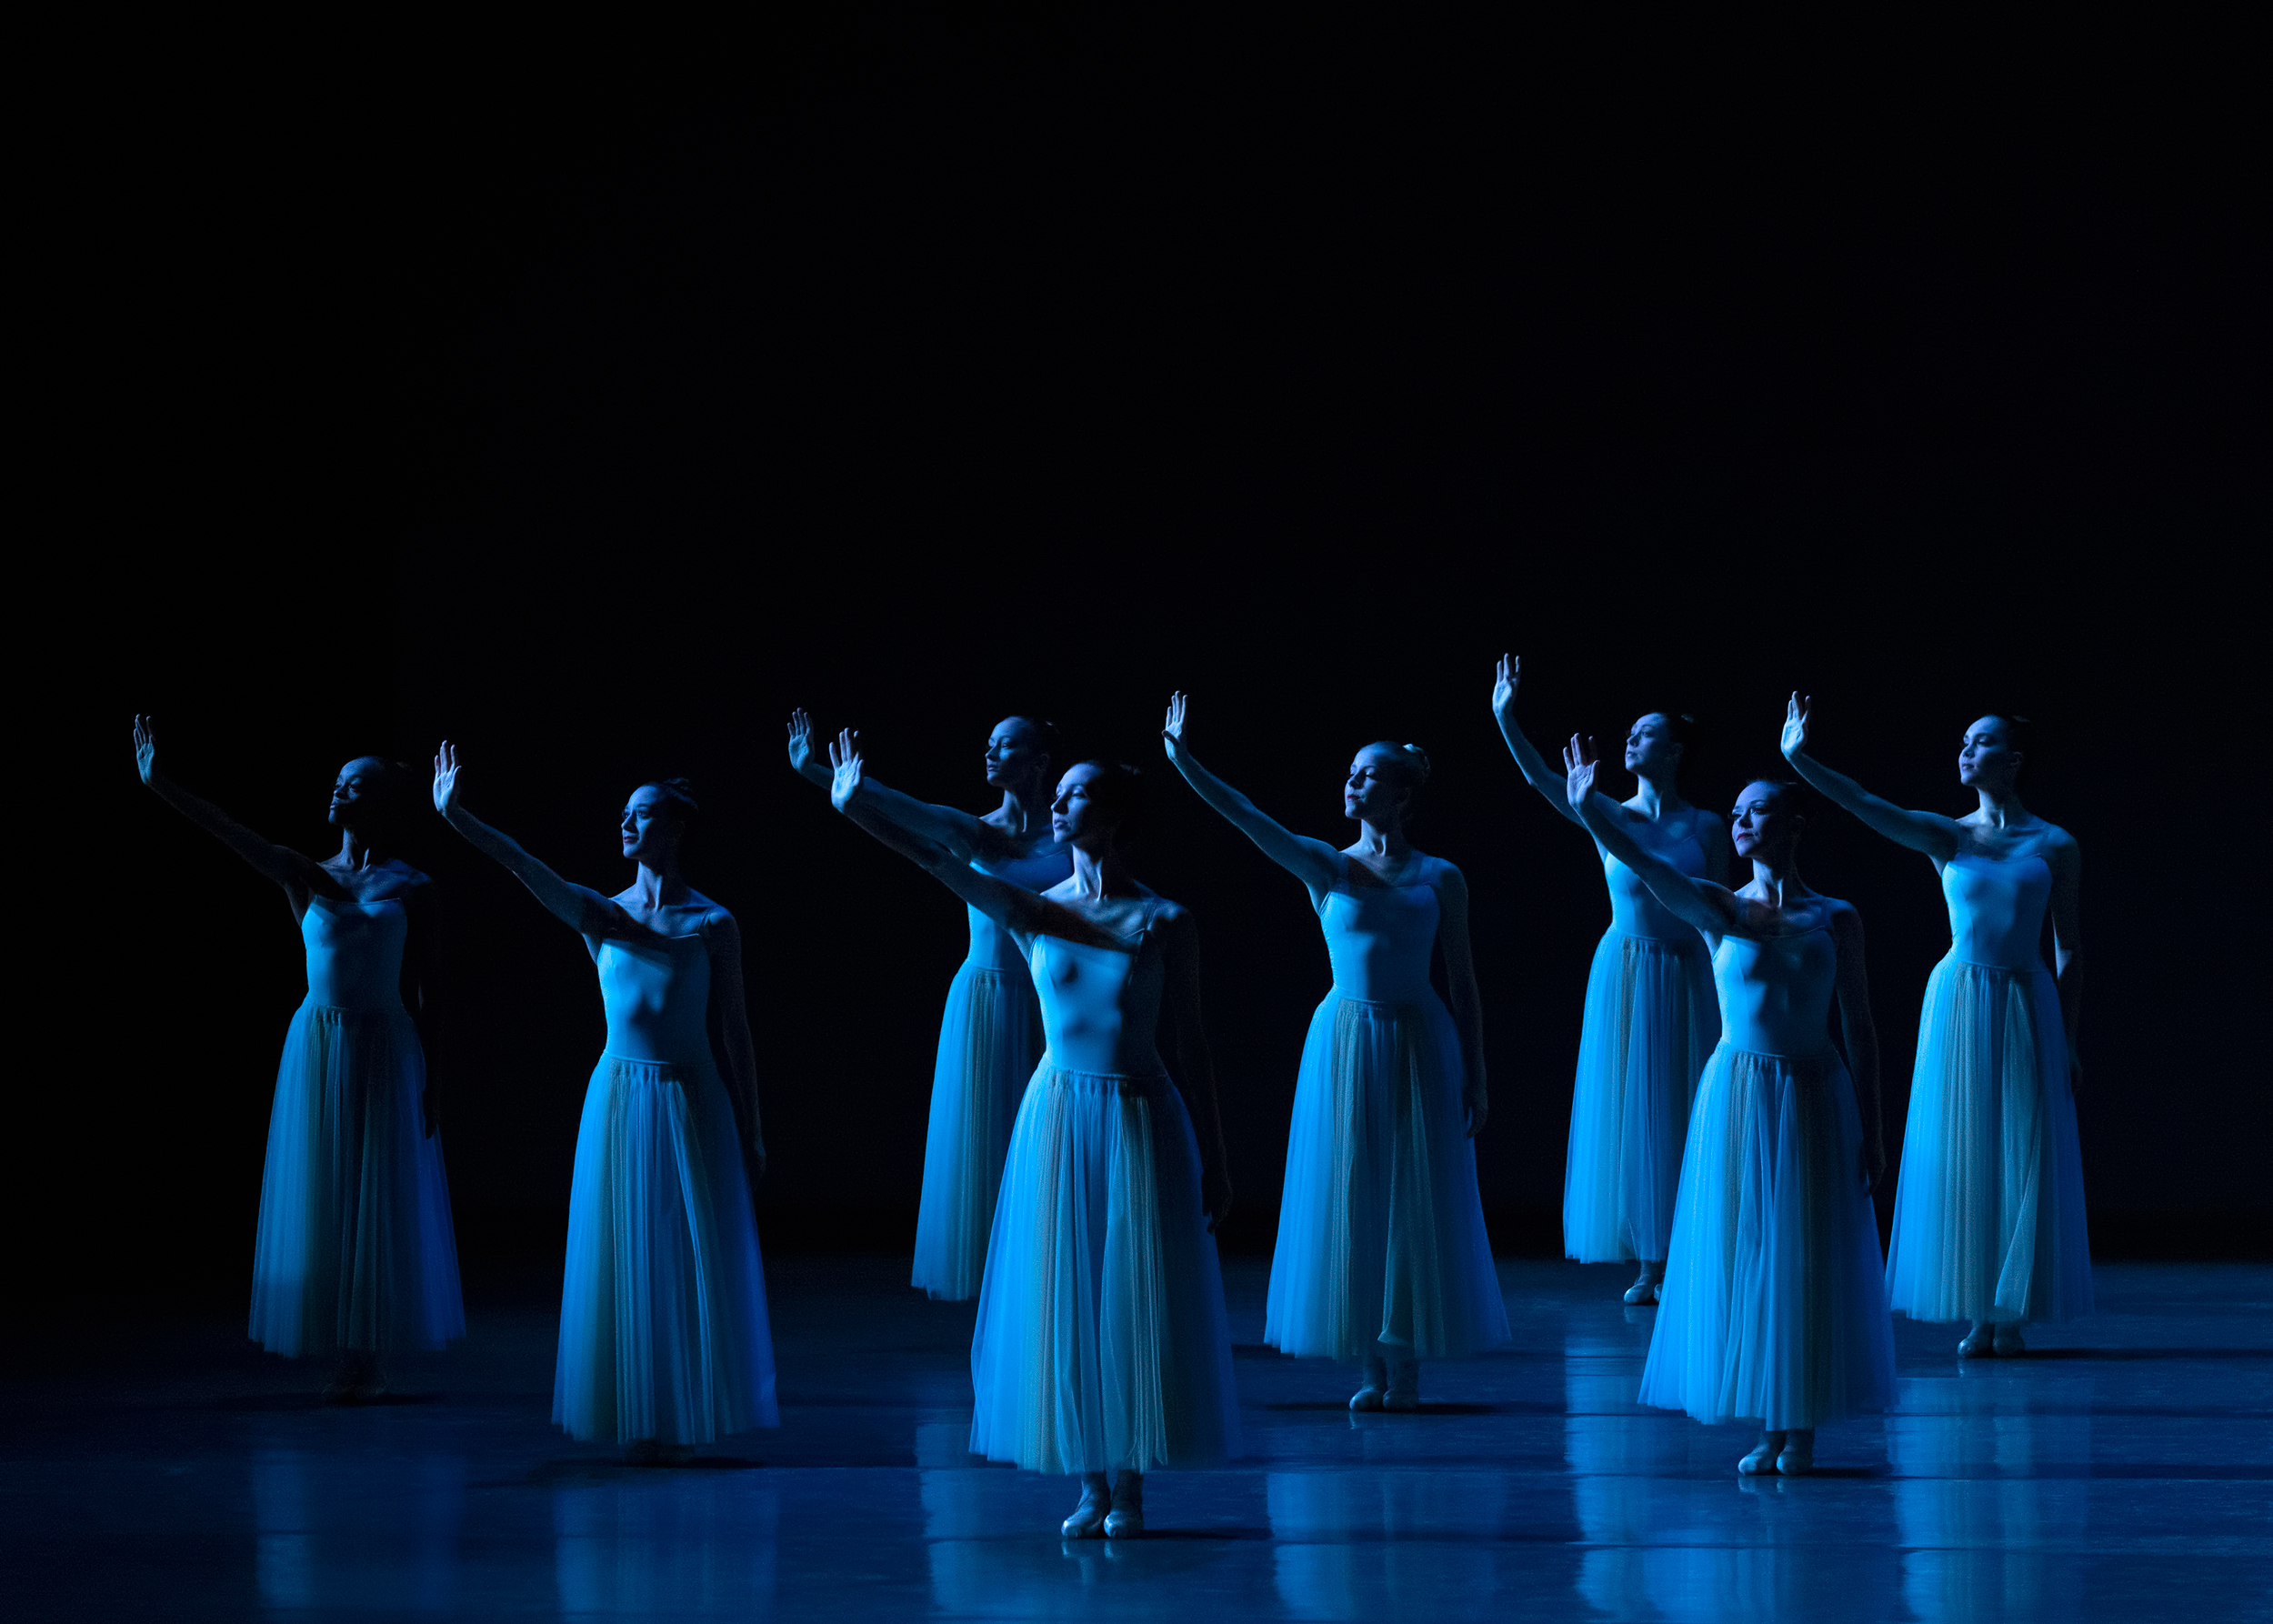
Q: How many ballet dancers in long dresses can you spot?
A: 8